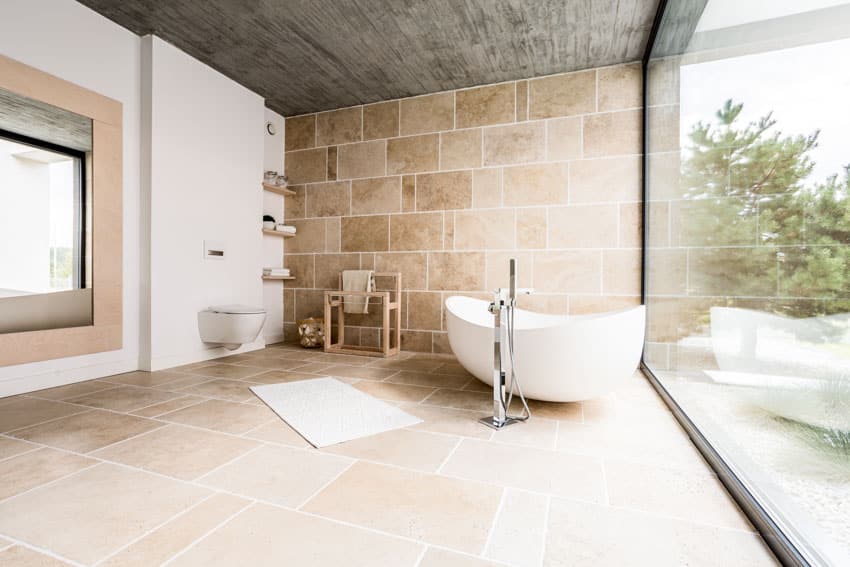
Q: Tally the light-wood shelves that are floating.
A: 3